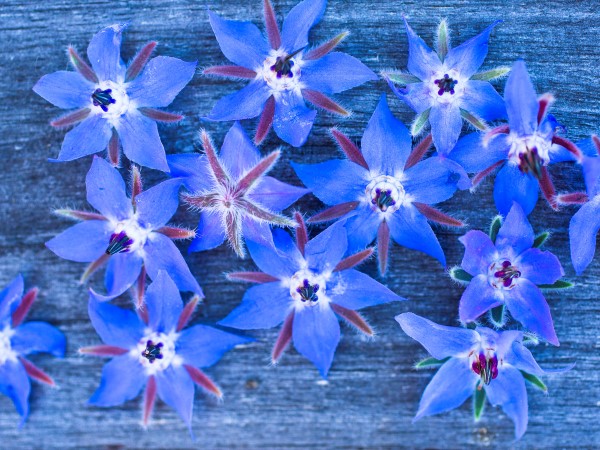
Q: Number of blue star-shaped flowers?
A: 13